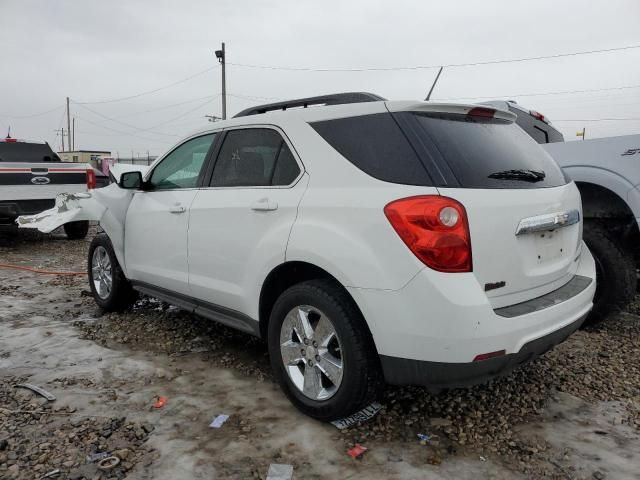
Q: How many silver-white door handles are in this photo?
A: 2